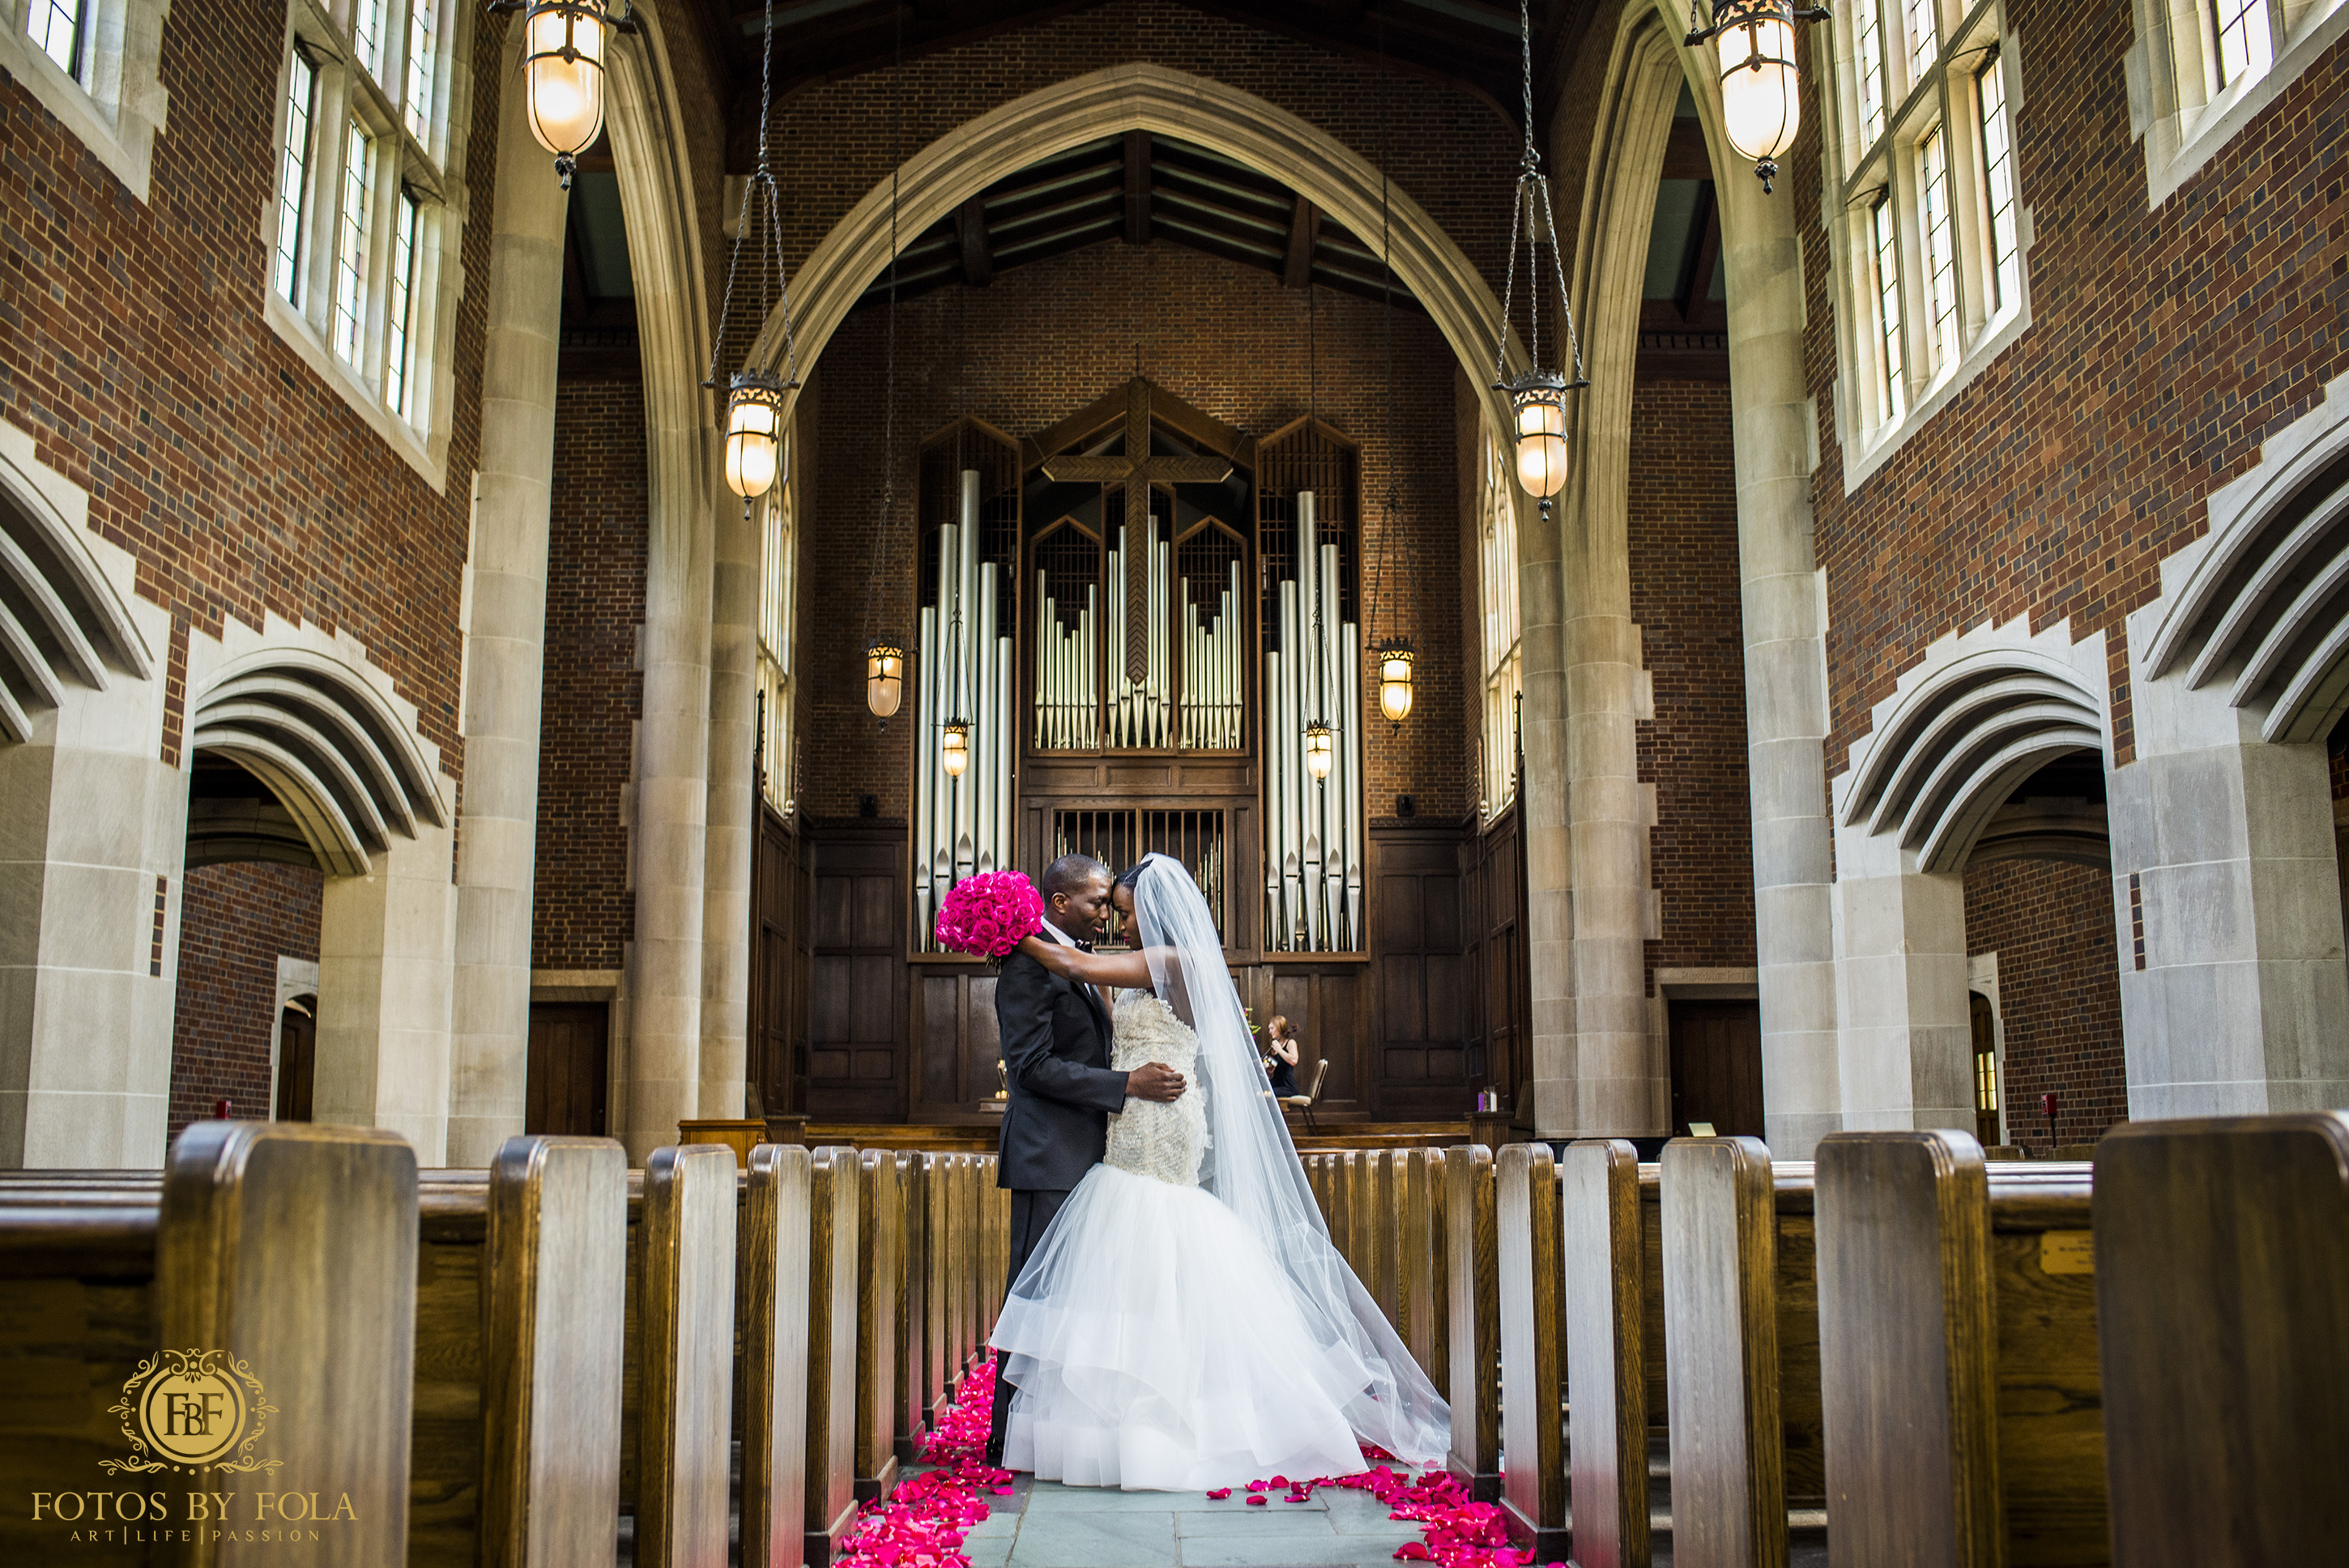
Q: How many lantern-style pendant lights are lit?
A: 8